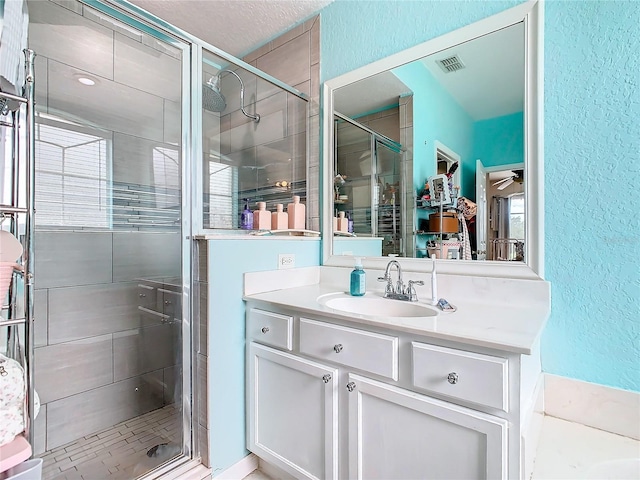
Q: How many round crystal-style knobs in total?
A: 5